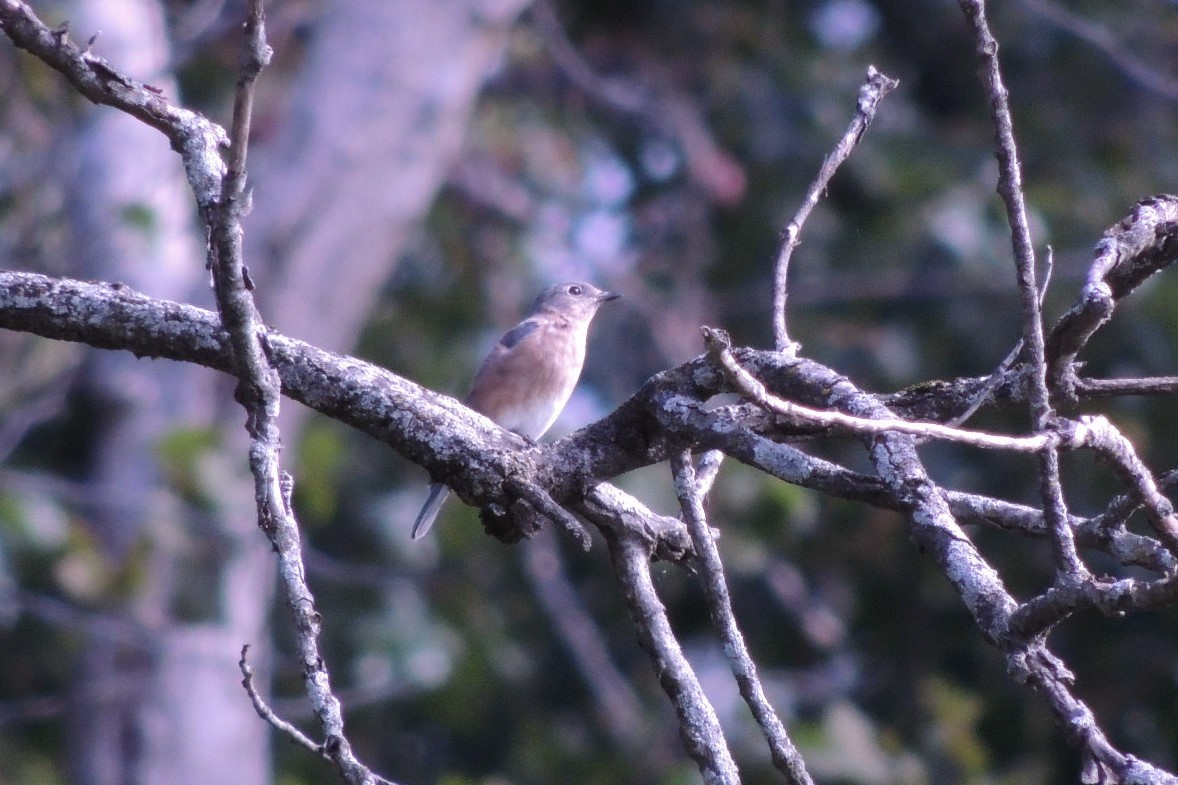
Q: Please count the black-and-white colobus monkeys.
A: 0